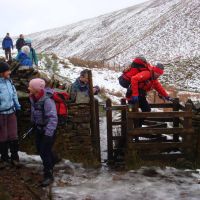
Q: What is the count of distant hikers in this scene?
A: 4